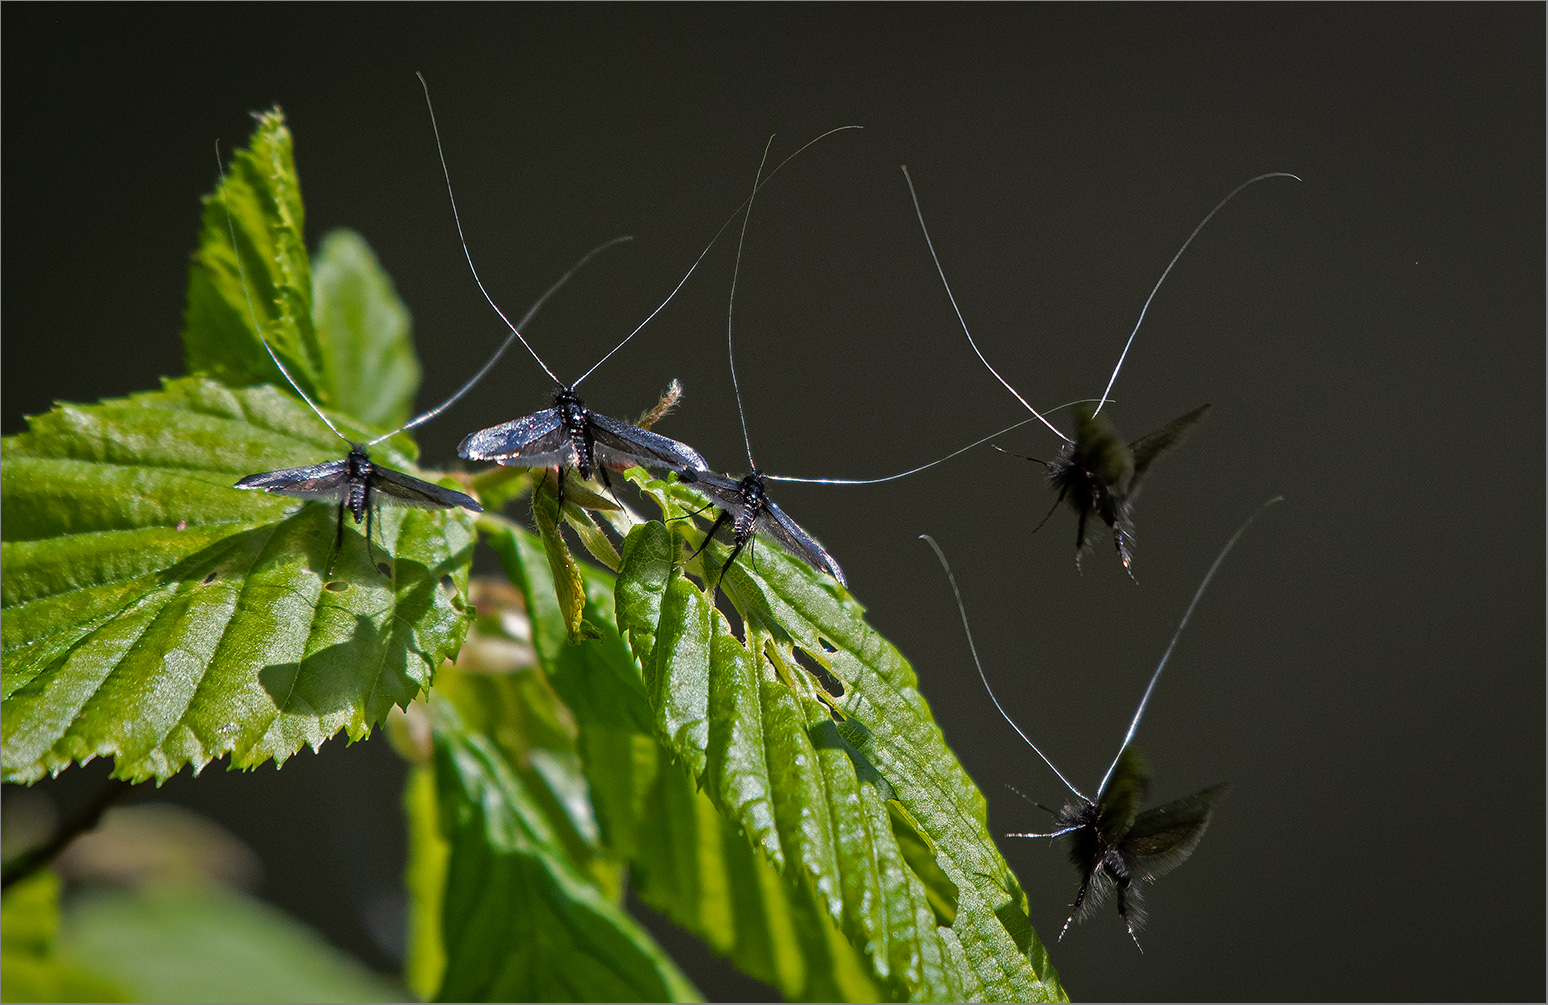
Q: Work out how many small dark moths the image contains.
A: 5